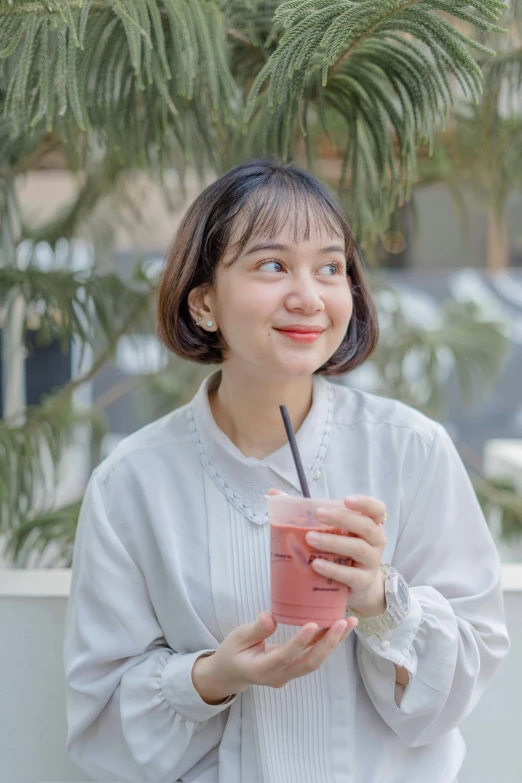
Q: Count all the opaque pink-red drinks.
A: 1